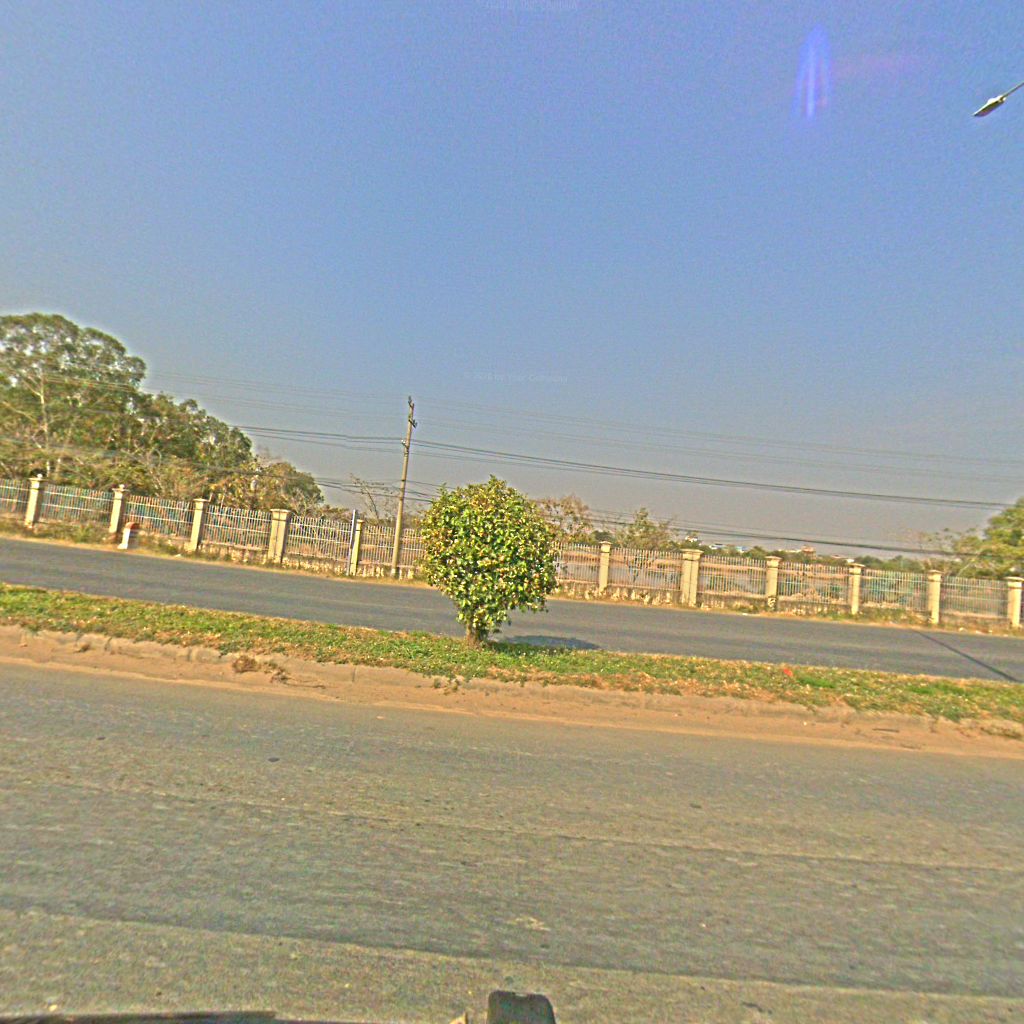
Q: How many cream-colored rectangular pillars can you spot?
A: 11